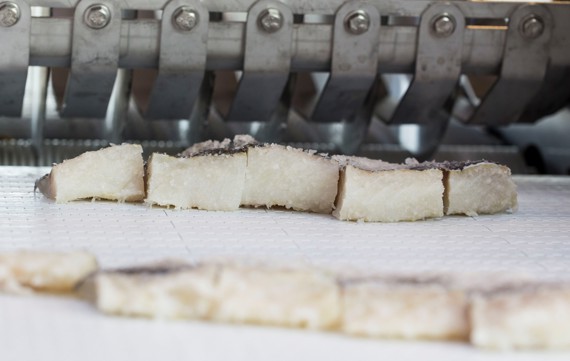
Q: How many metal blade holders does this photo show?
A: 7